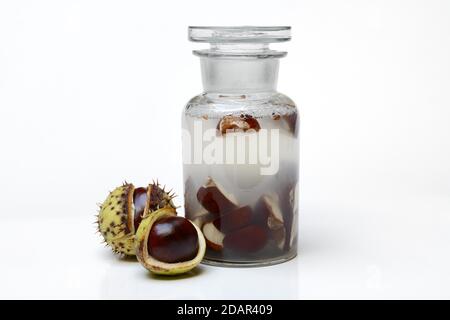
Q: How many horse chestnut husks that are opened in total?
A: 2